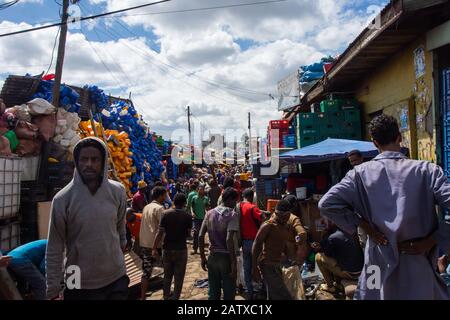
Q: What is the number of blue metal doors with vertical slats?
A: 1